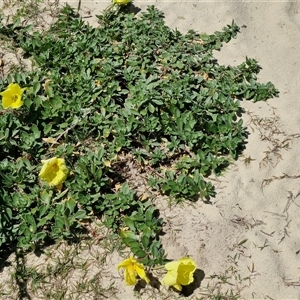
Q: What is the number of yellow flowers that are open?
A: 5